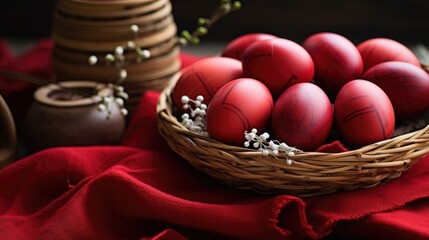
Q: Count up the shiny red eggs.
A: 9